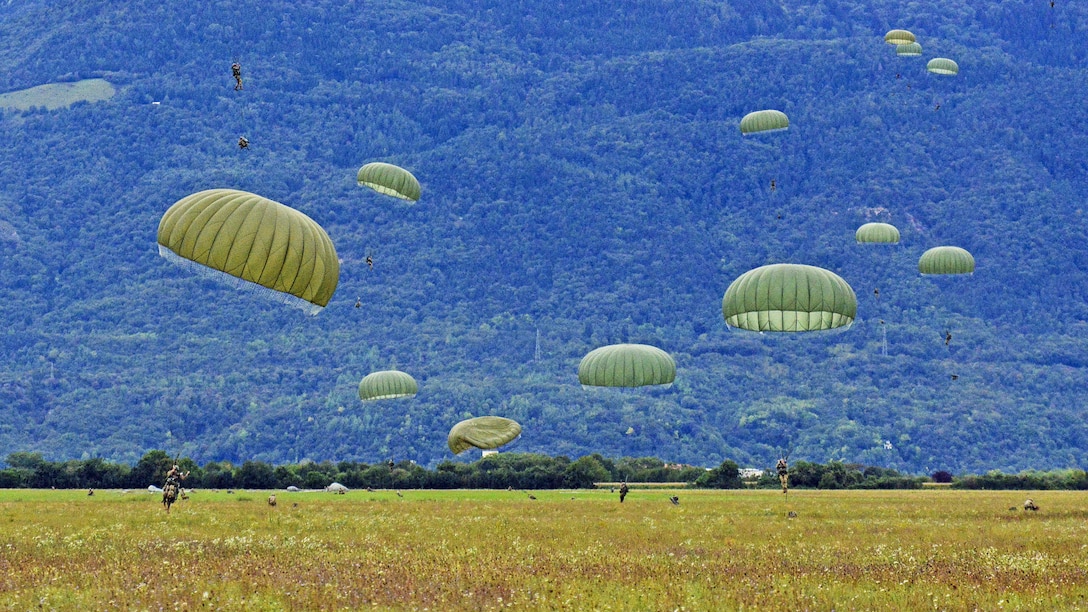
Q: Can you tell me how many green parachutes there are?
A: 12